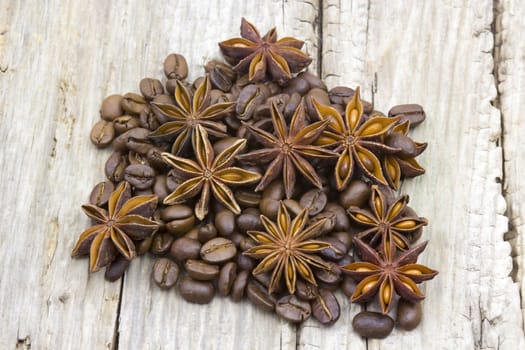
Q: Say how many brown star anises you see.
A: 10